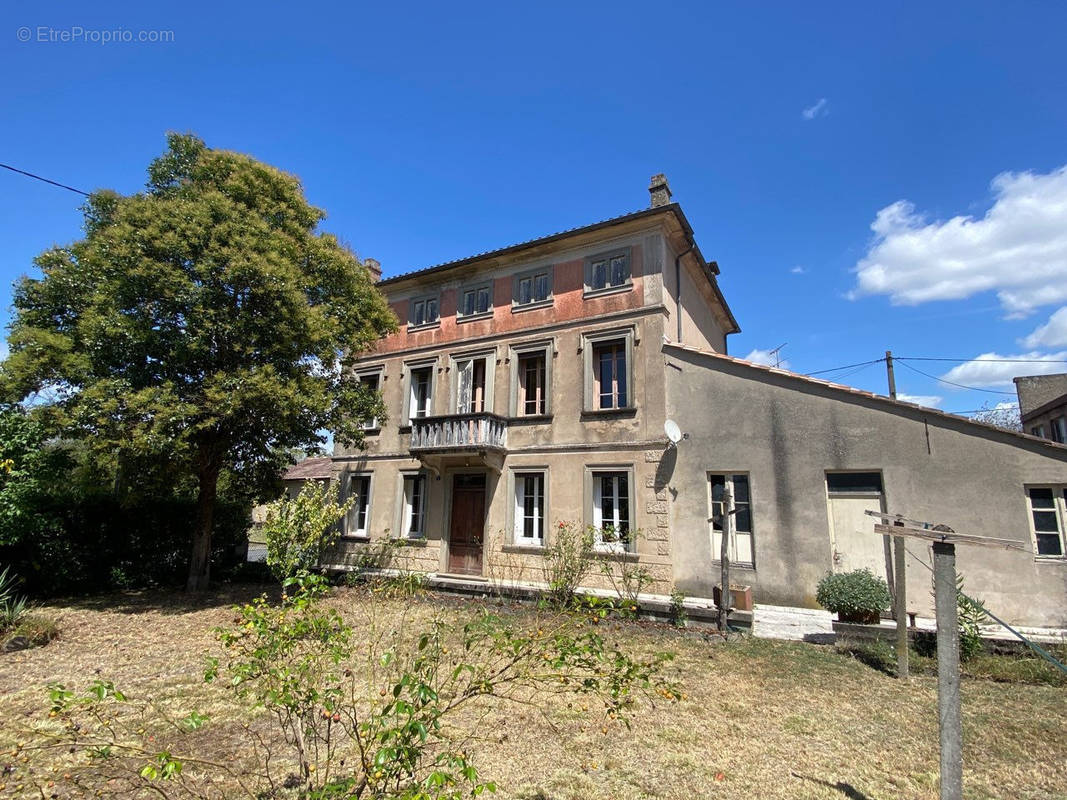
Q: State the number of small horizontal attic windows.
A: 4